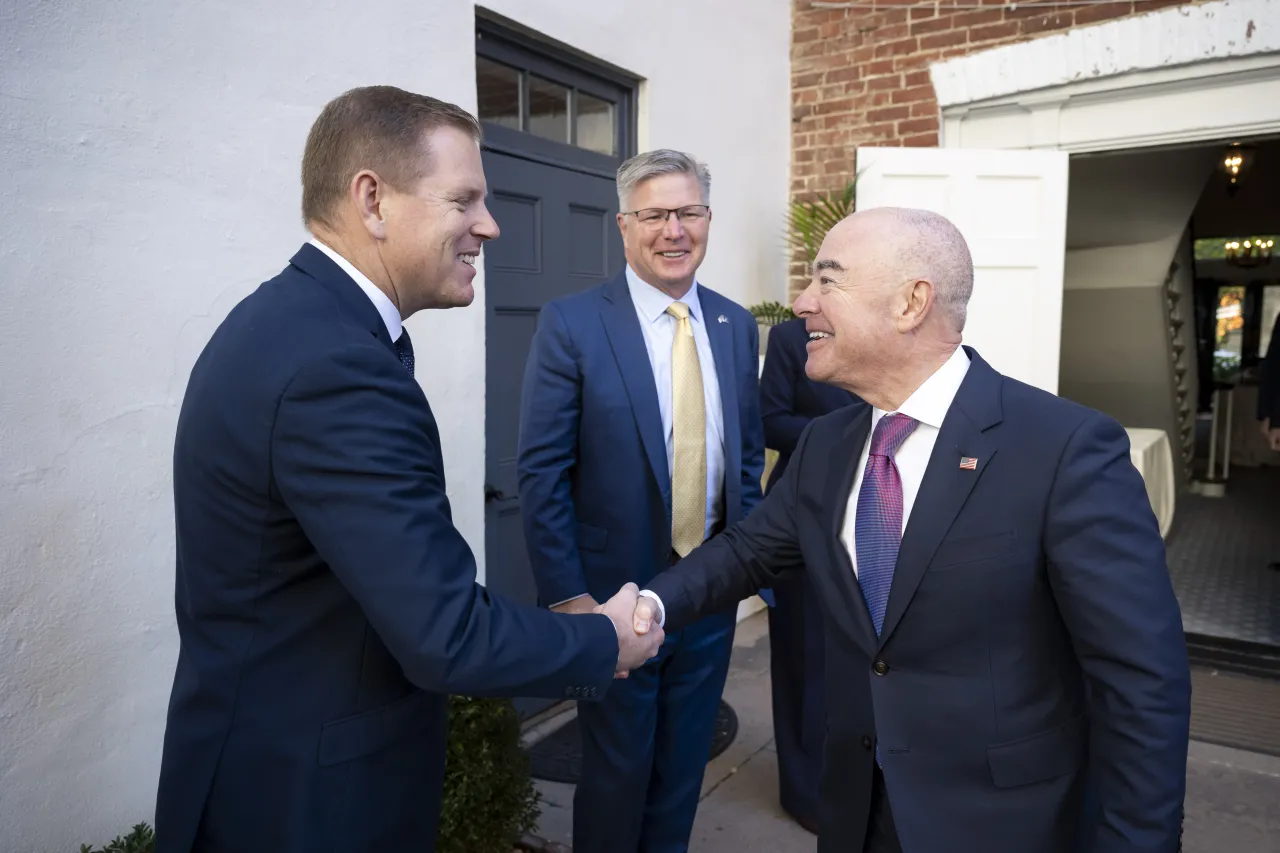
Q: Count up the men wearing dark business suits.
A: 3